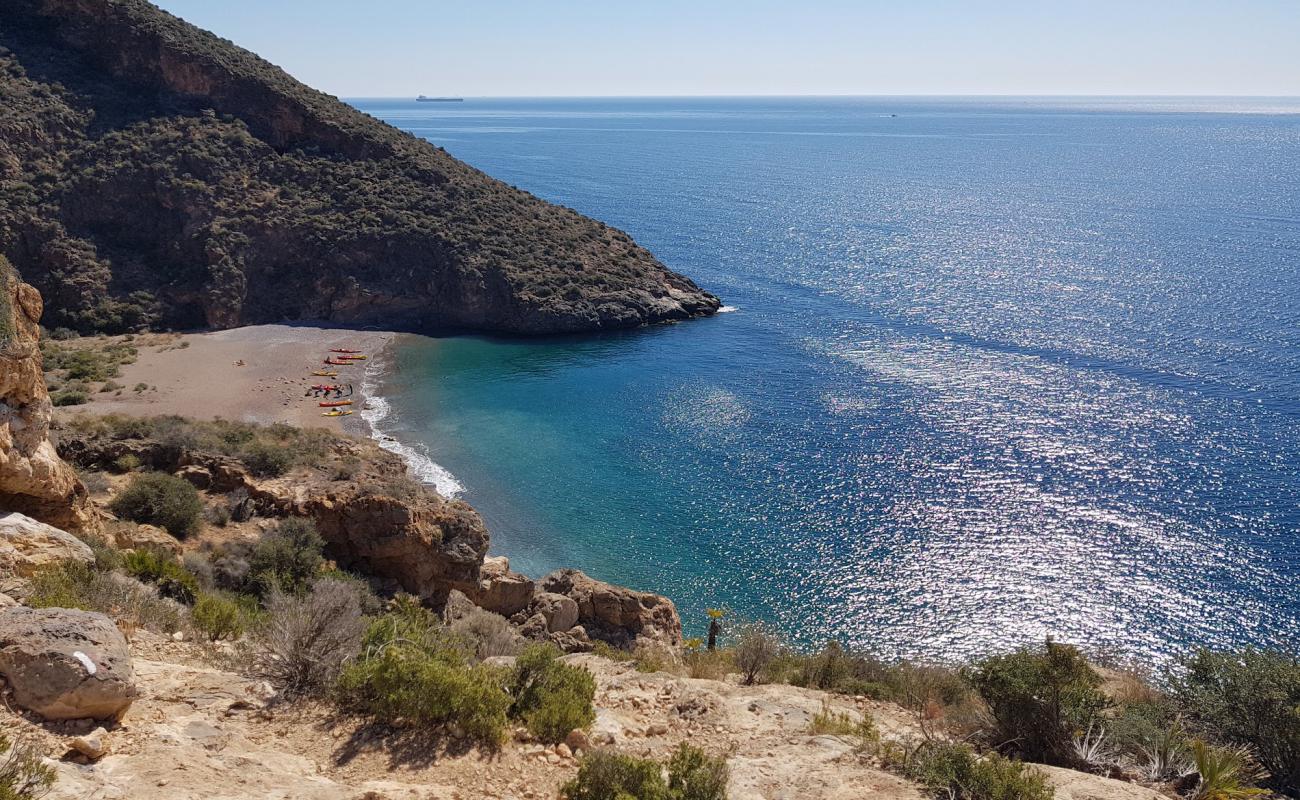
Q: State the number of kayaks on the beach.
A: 7